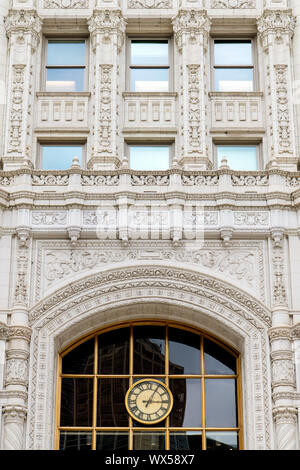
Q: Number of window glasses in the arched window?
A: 15